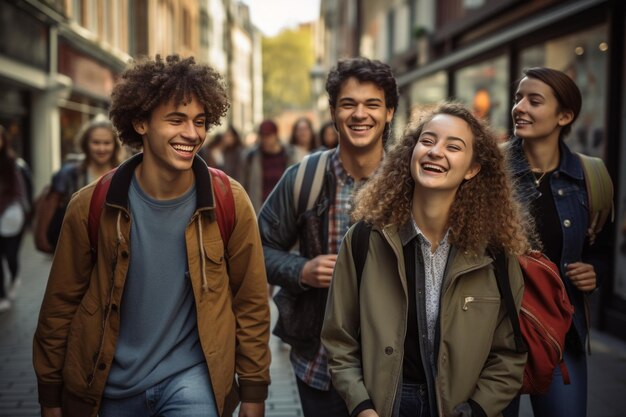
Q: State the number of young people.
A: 4